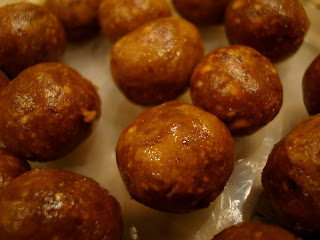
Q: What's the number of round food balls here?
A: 15